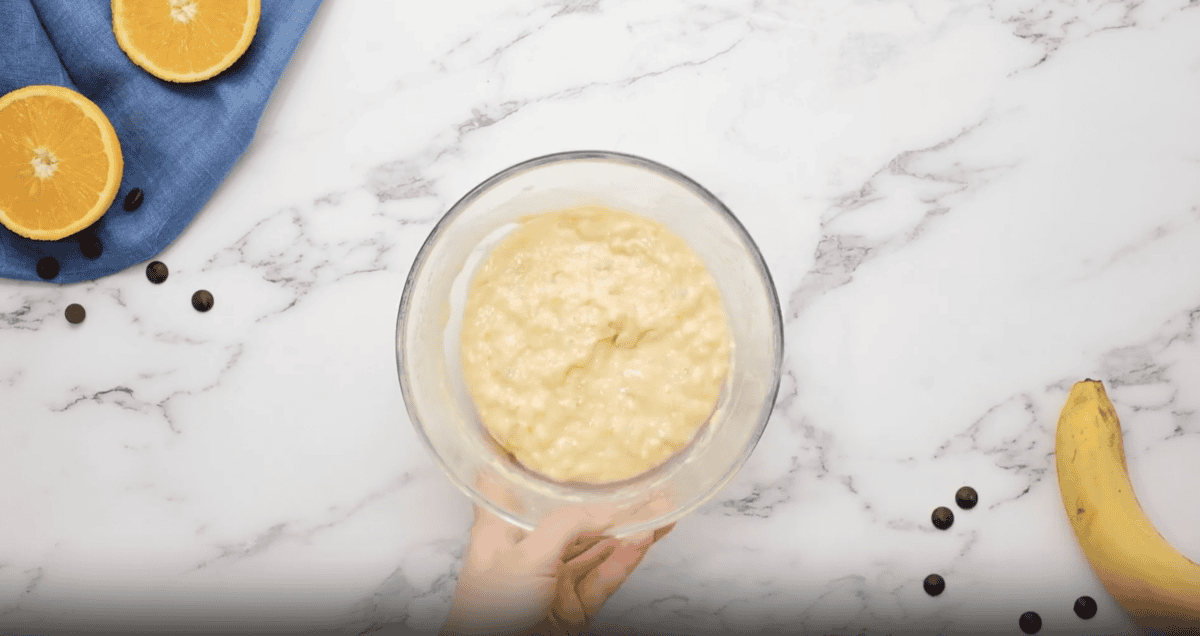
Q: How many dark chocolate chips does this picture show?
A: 11